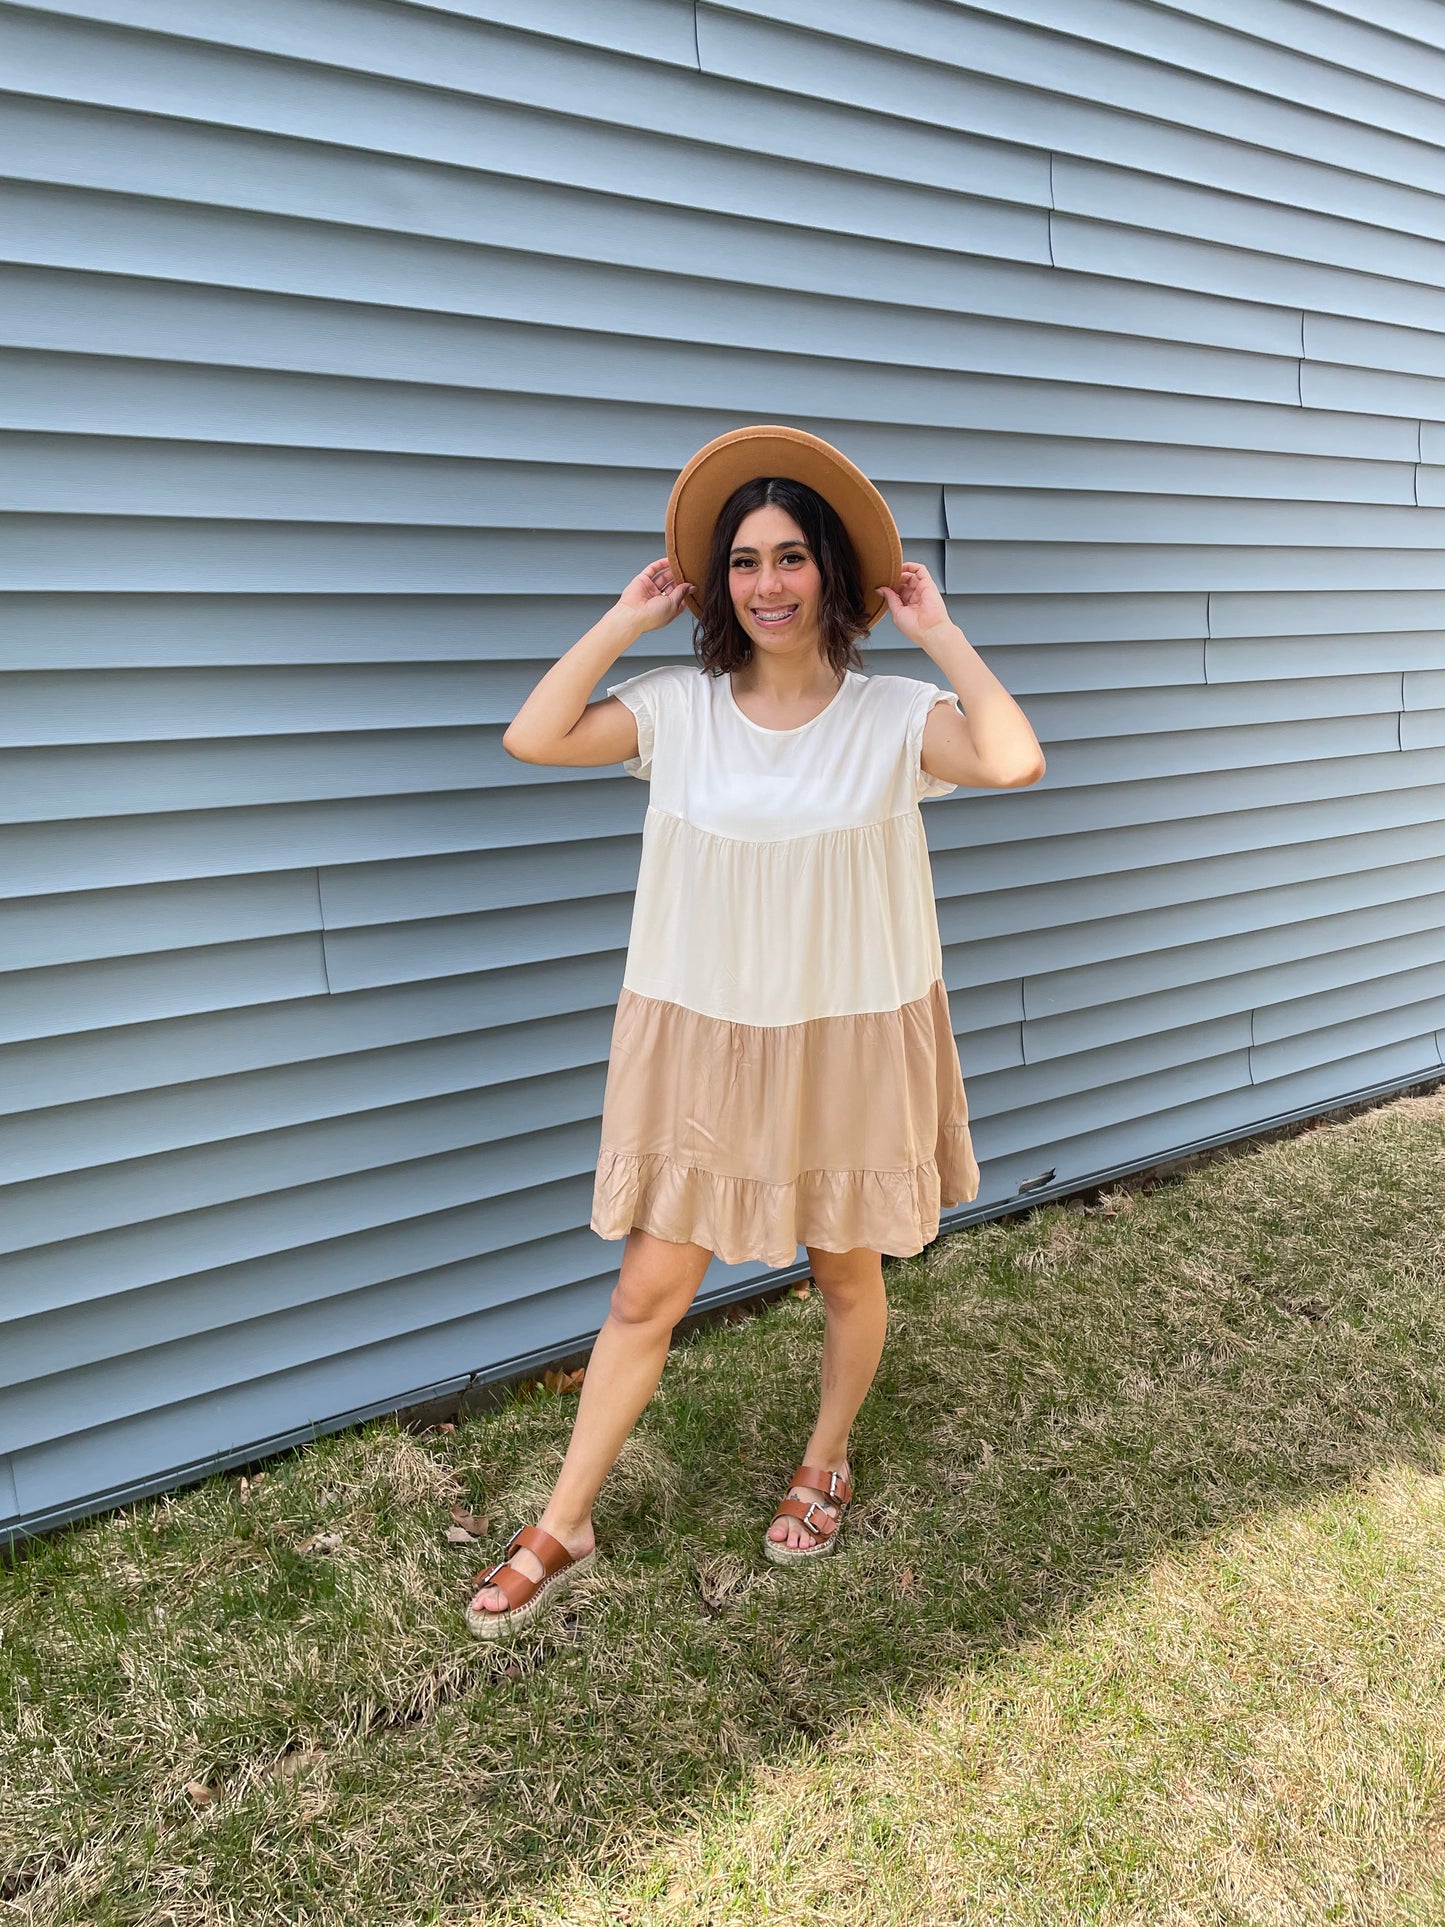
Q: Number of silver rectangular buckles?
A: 4